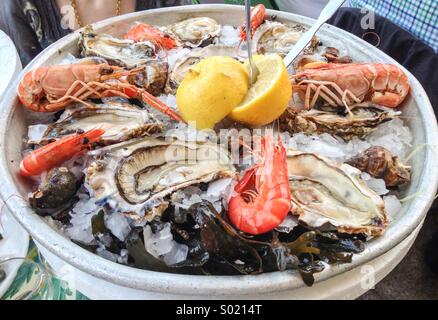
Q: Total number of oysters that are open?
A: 8